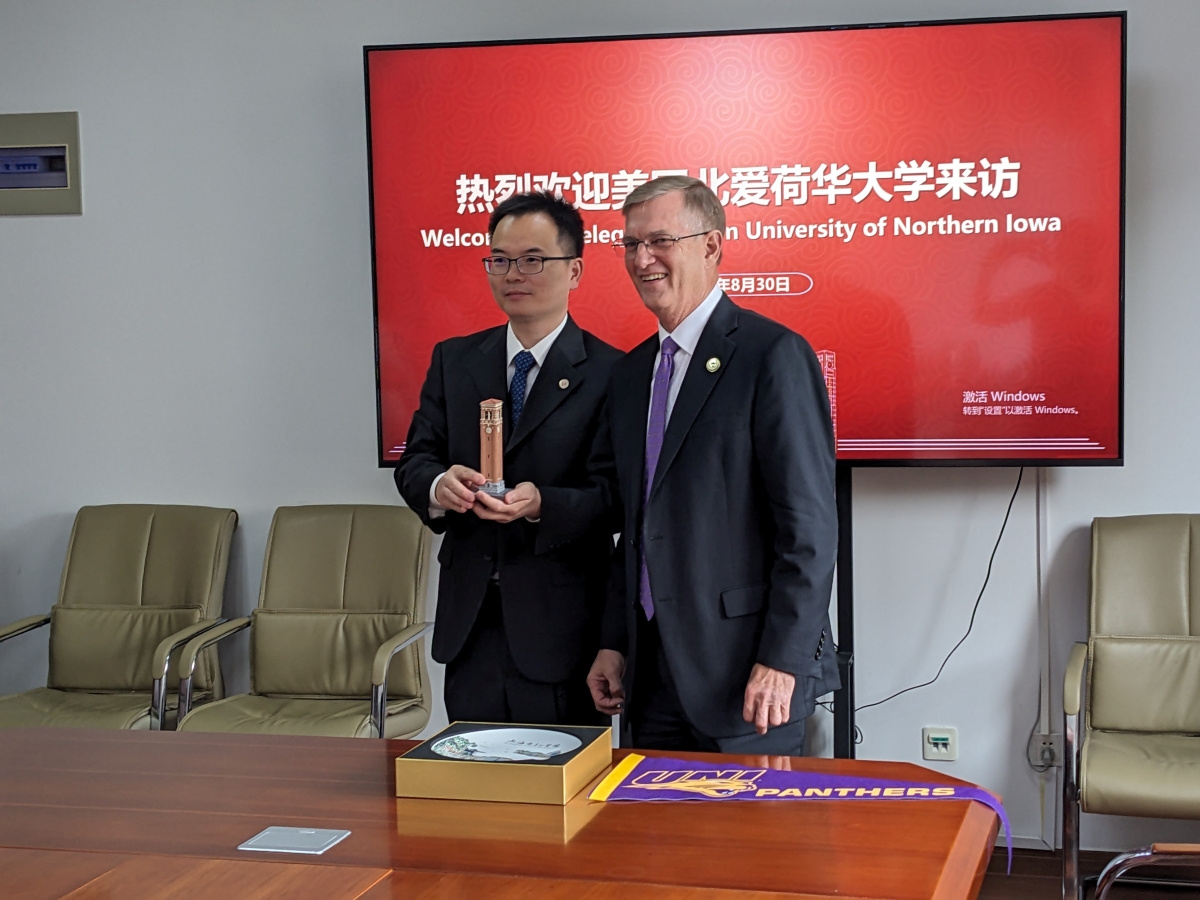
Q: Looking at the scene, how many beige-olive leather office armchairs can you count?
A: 3